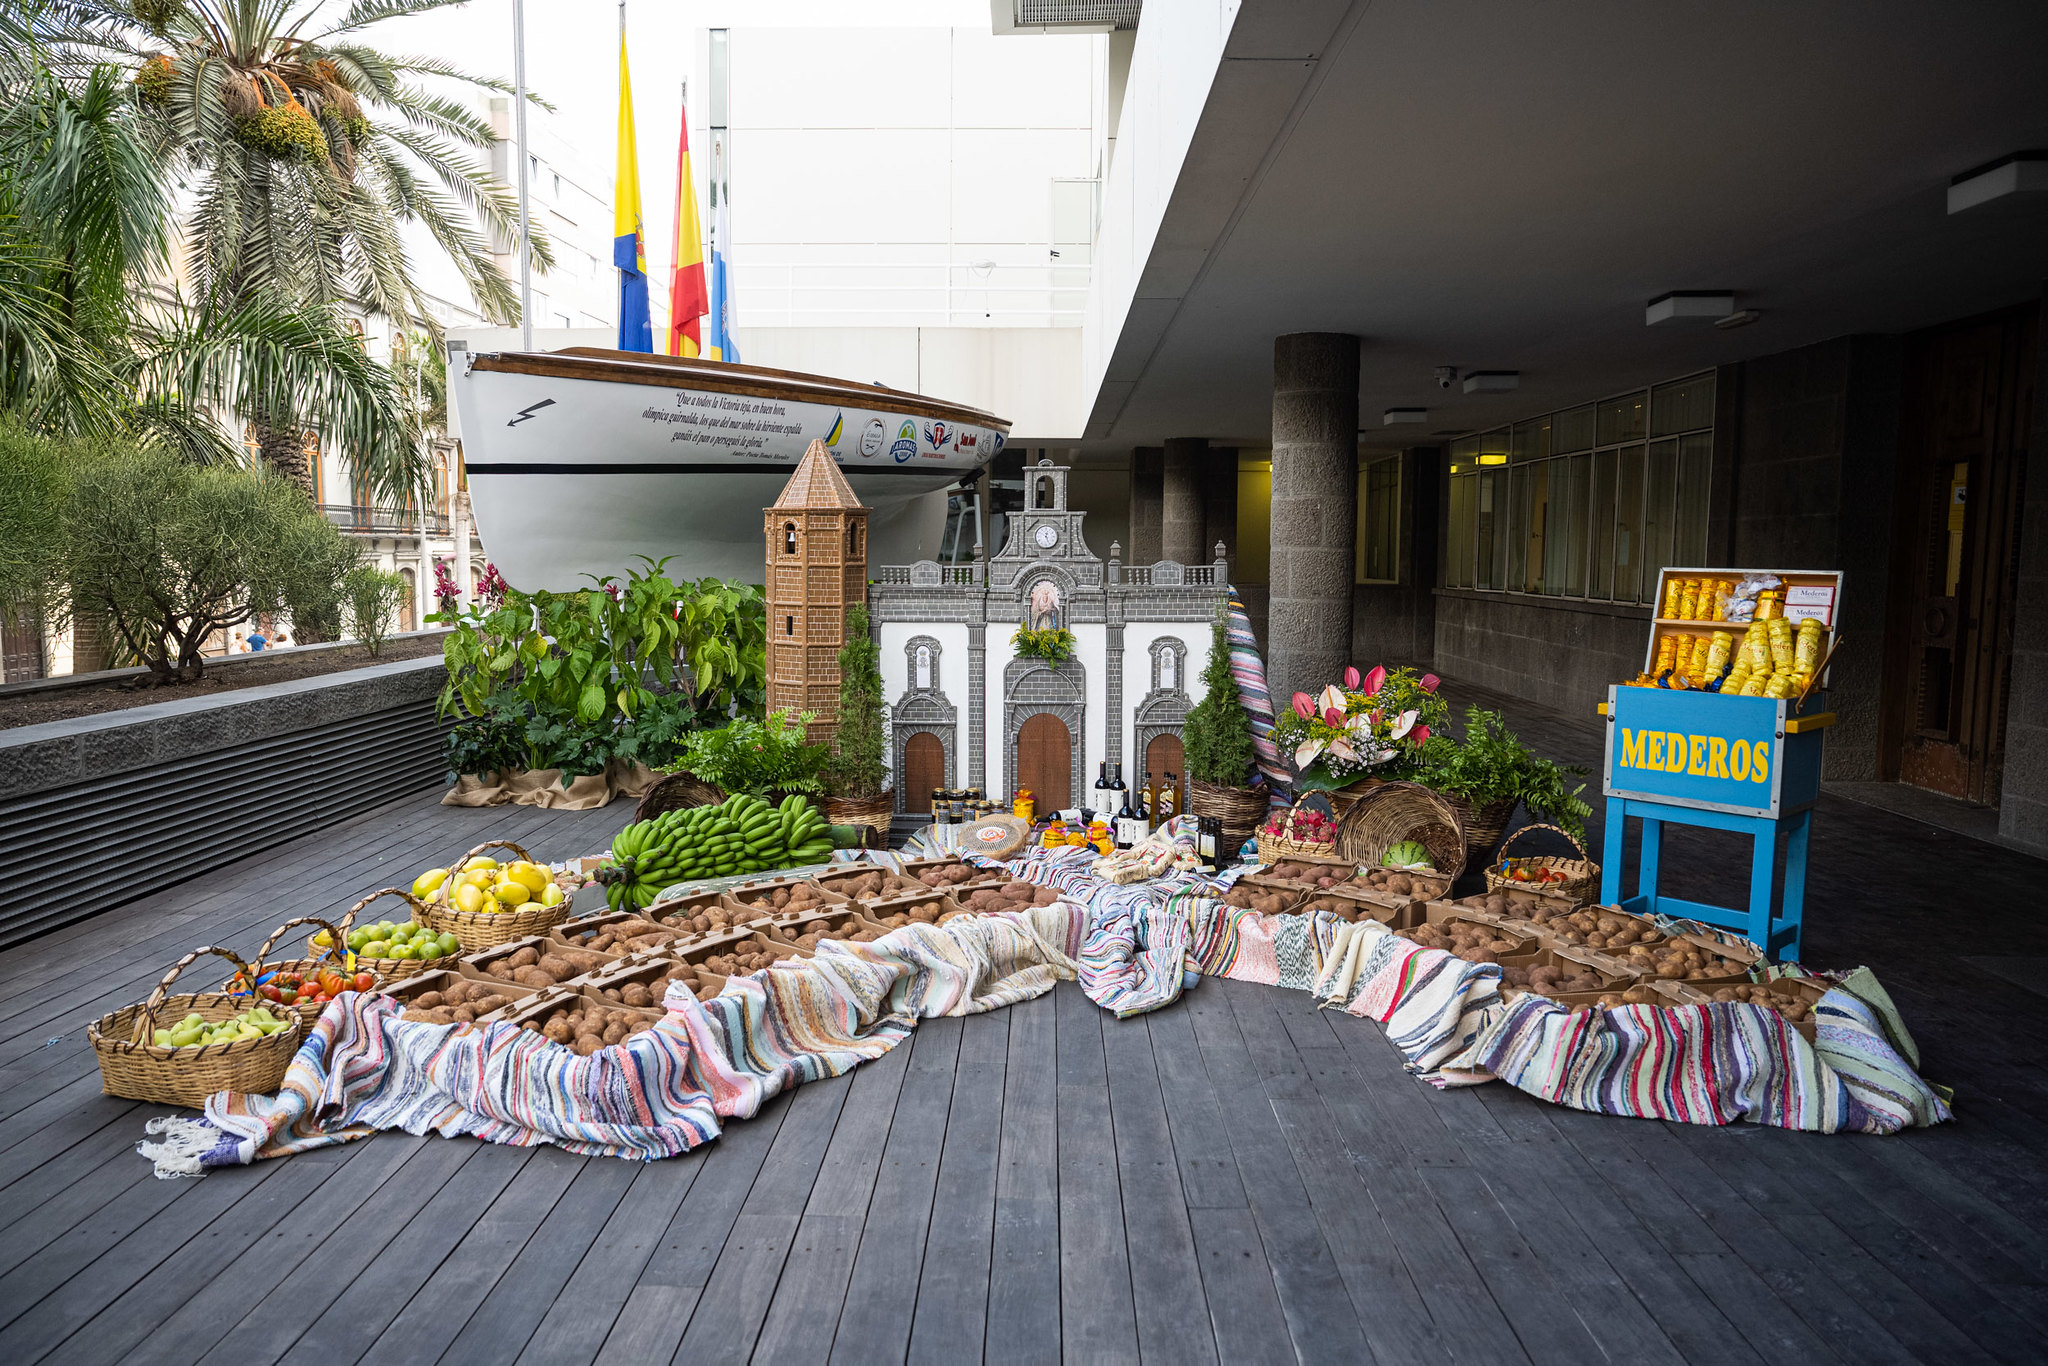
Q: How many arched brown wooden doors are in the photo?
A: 3